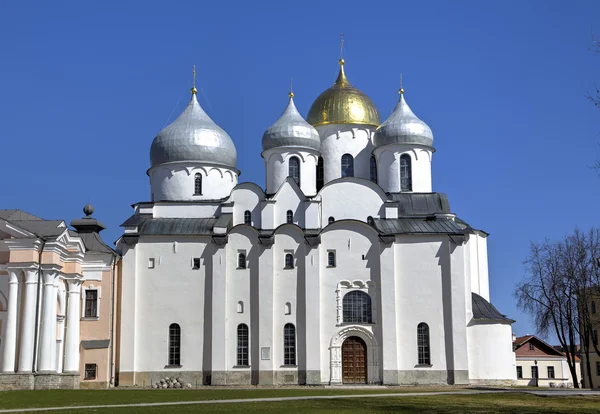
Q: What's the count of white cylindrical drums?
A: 4